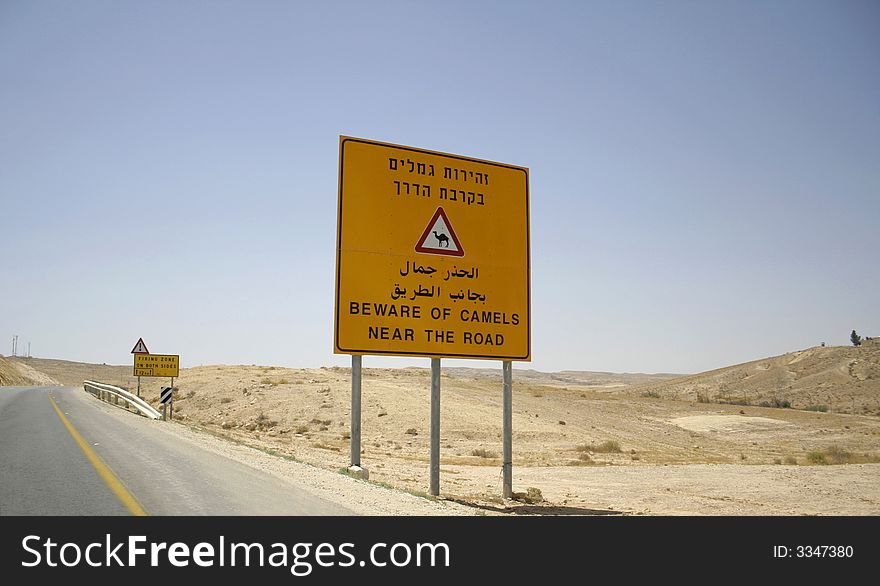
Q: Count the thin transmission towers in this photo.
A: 3